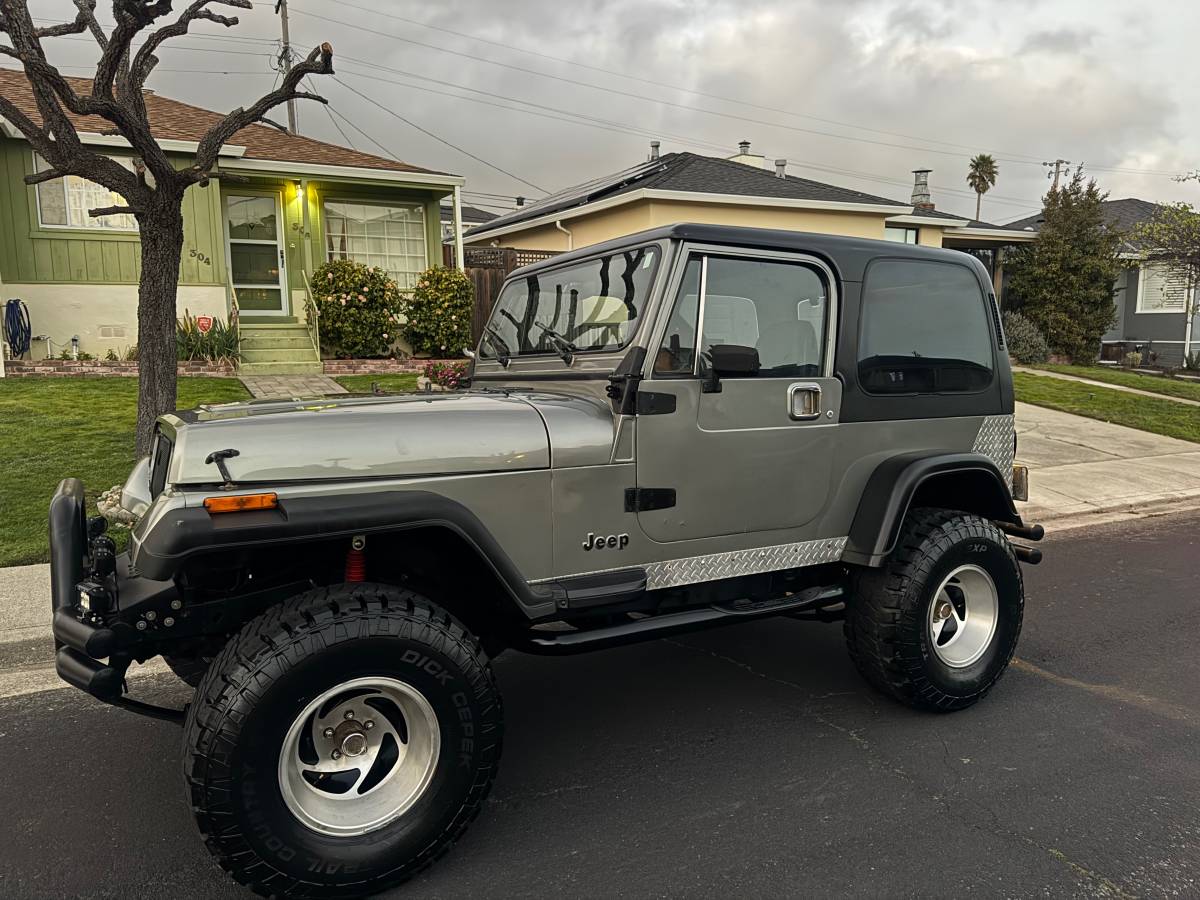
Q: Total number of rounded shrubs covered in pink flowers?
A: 2